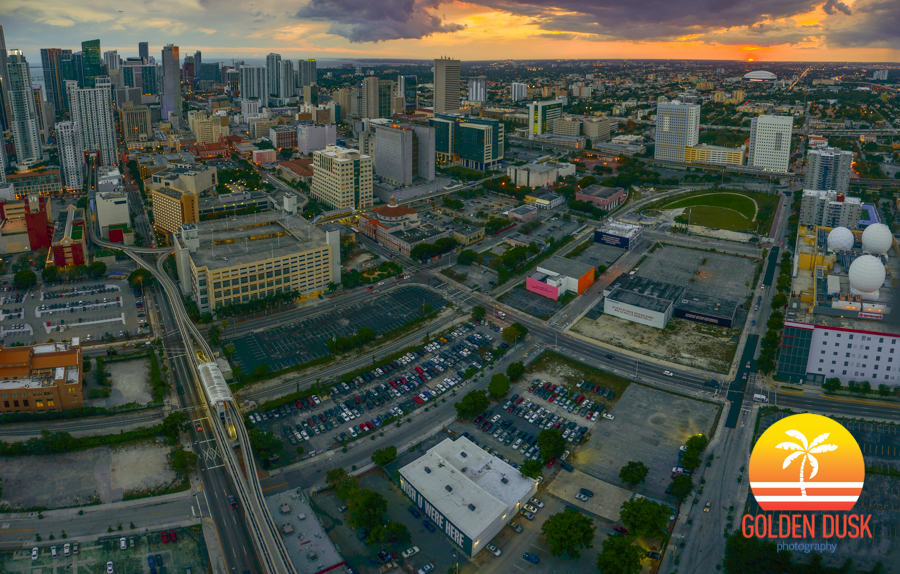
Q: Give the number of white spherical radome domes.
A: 3